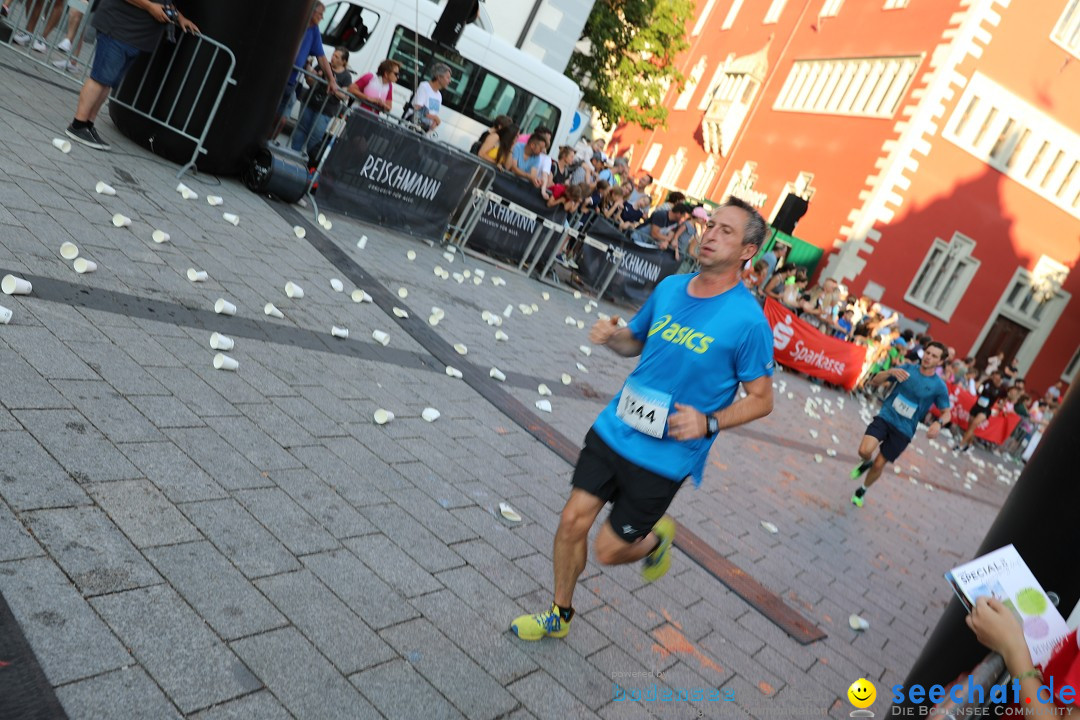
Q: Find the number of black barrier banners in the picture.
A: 3